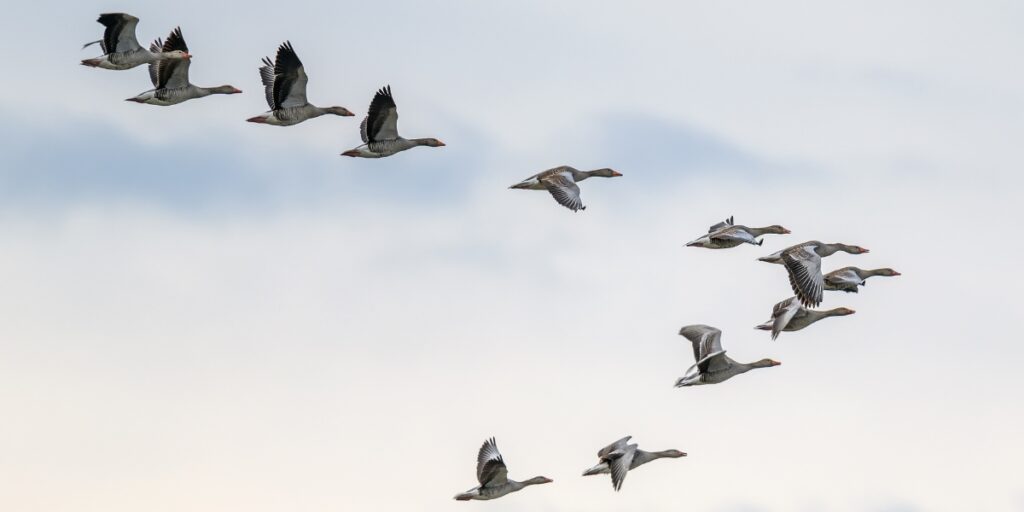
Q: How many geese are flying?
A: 12